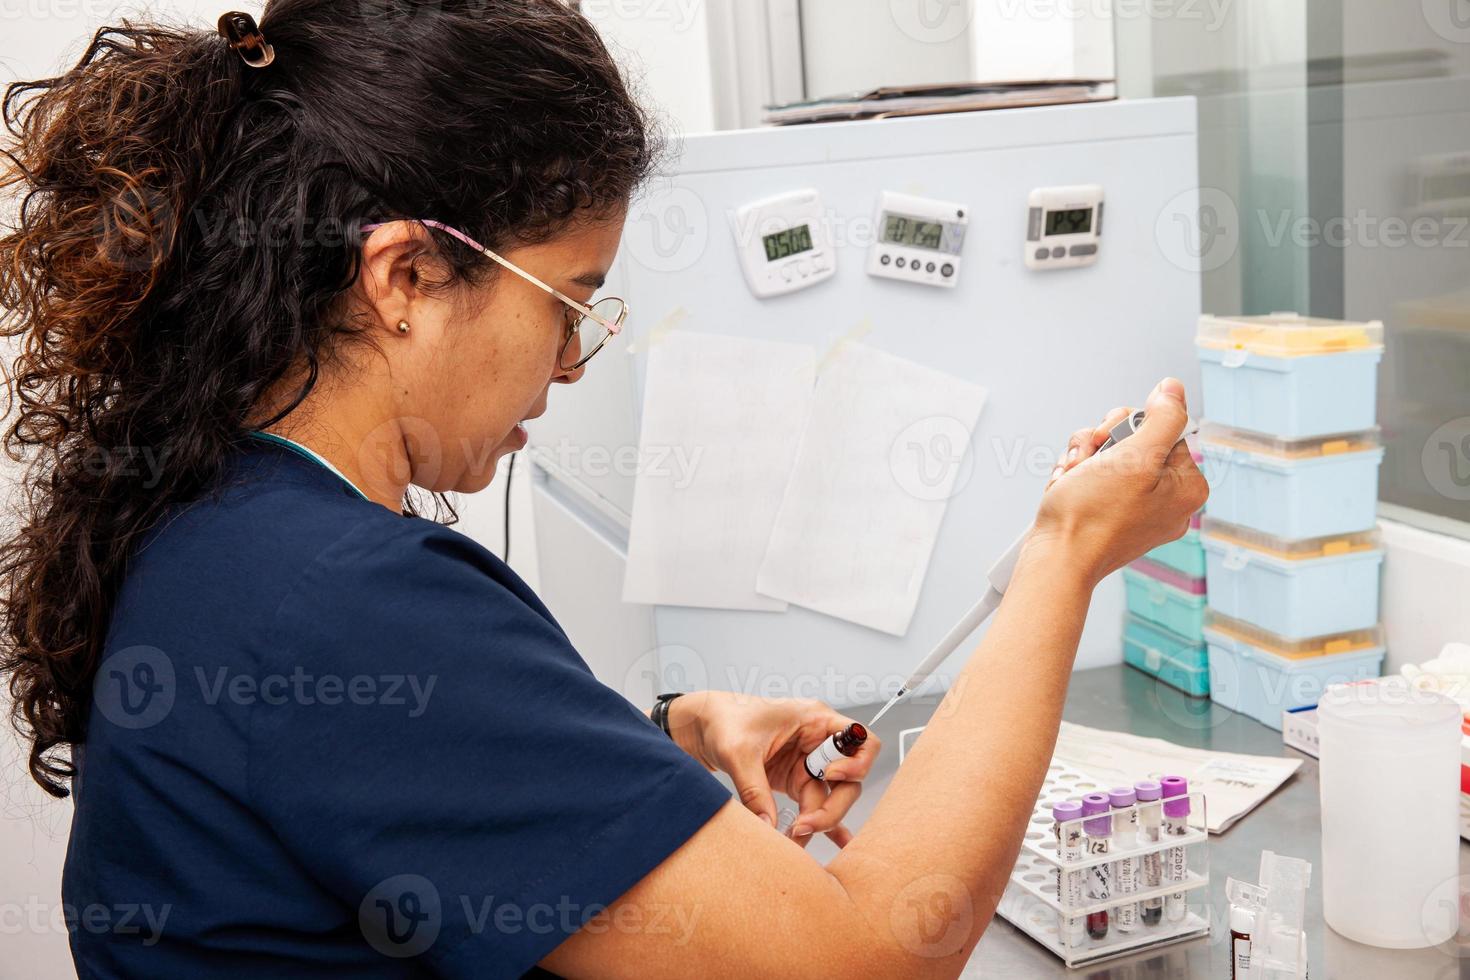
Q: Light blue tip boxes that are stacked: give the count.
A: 4